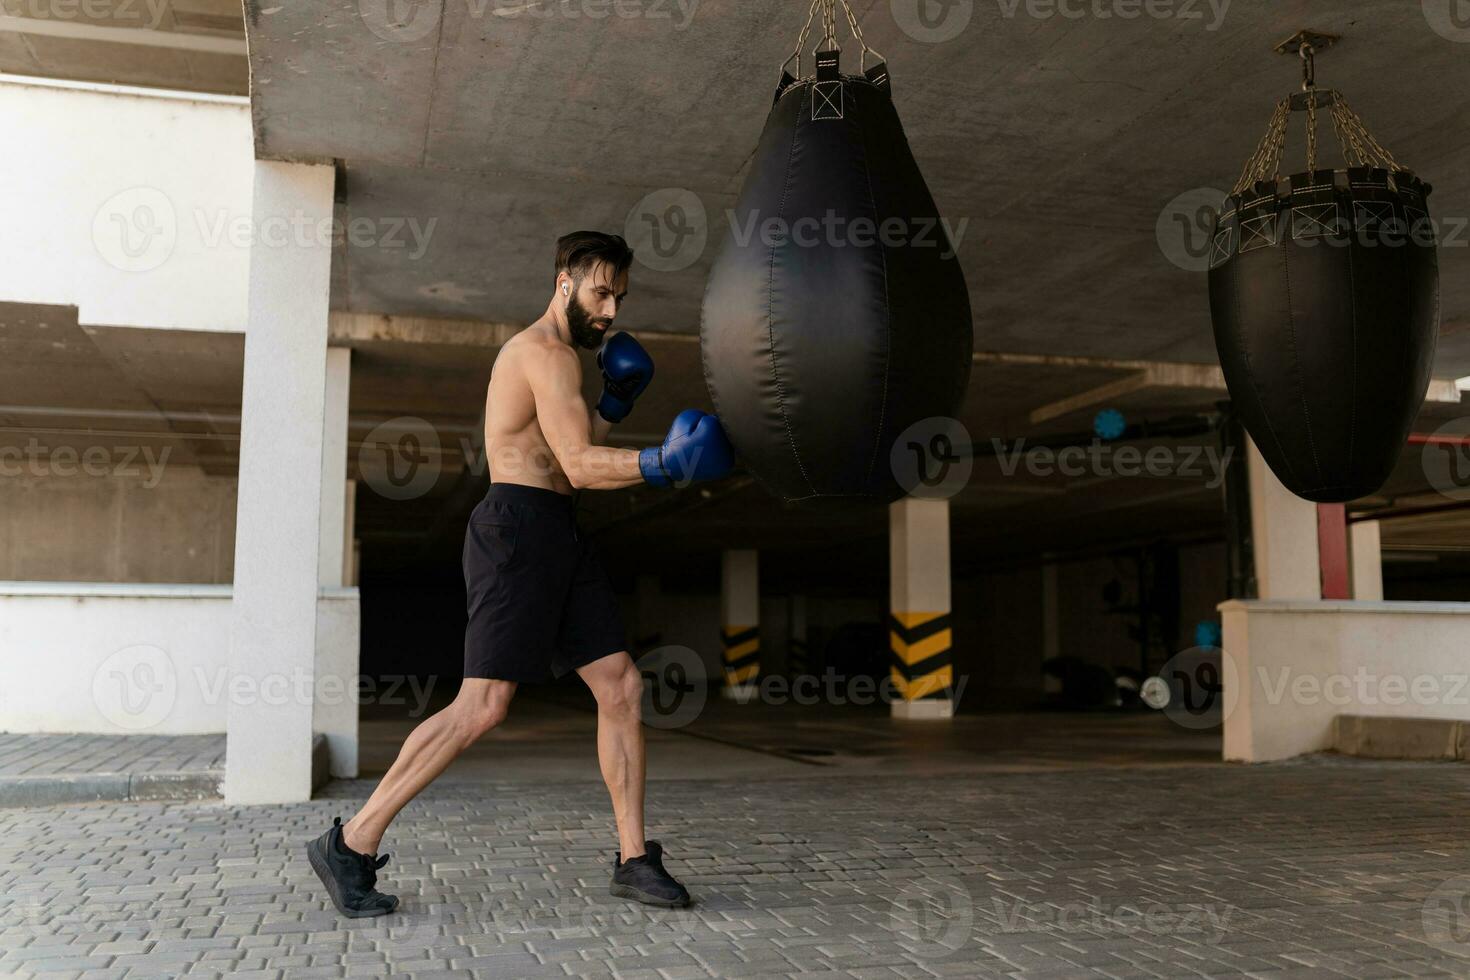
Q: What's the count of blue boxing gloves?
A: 2